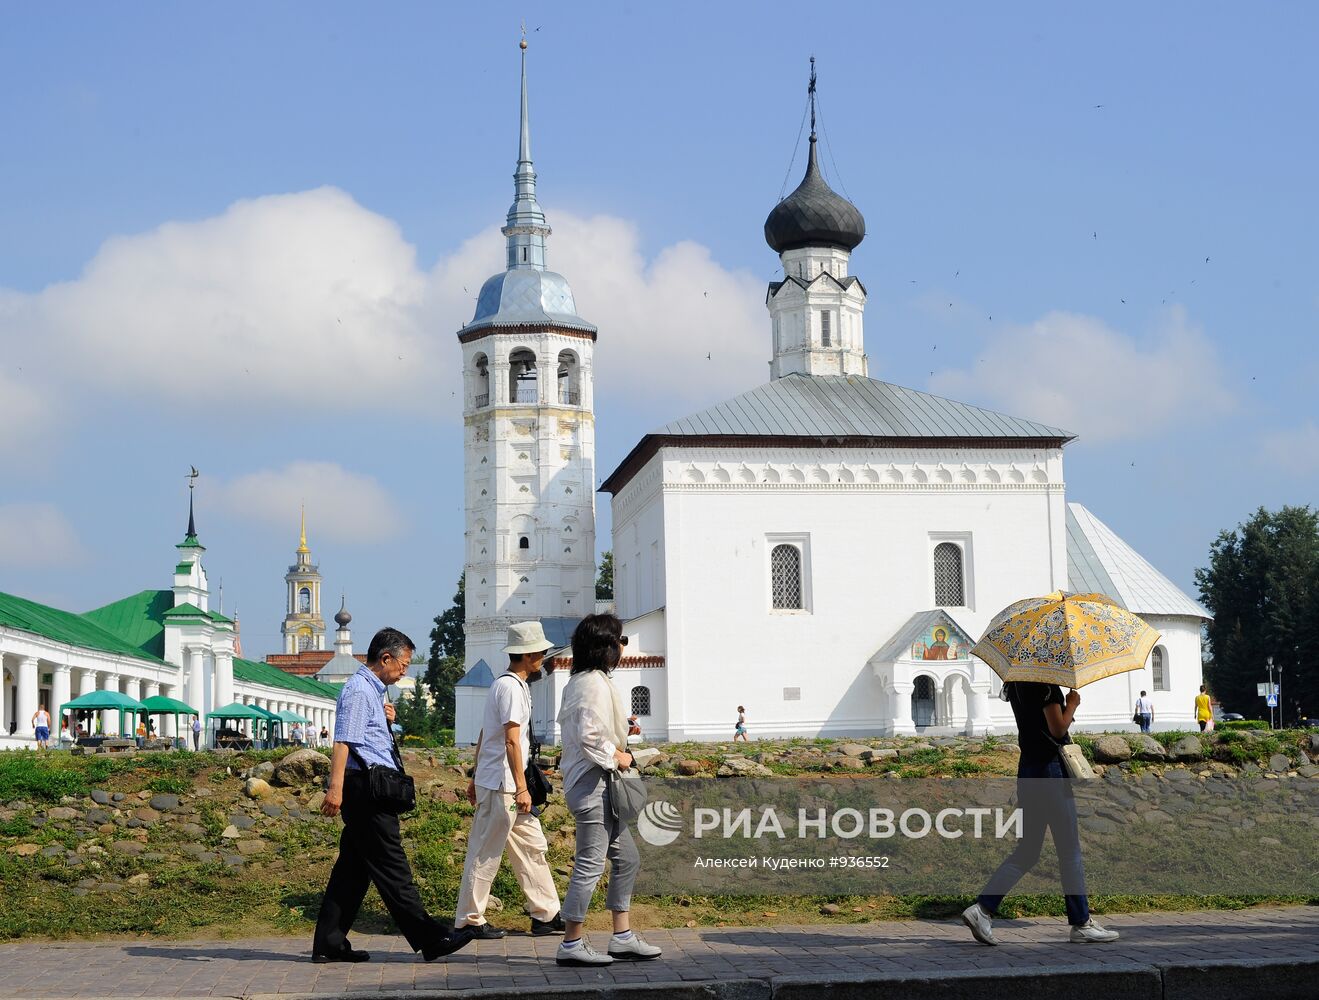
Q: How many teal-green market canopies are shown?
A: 5